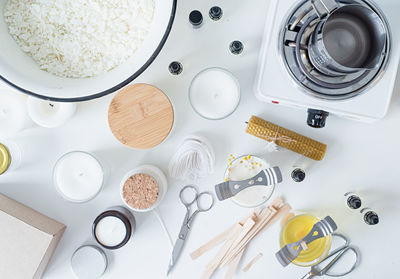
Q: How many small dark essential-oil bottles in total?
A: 7